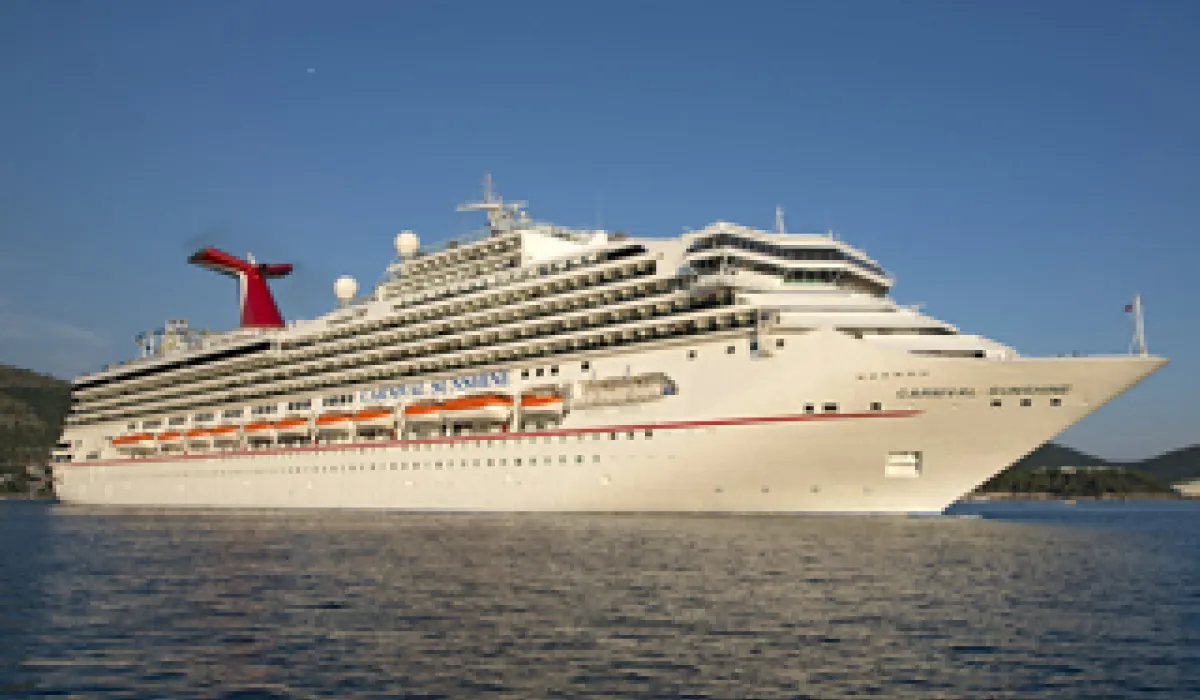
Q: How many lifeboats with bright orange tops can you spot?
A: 11